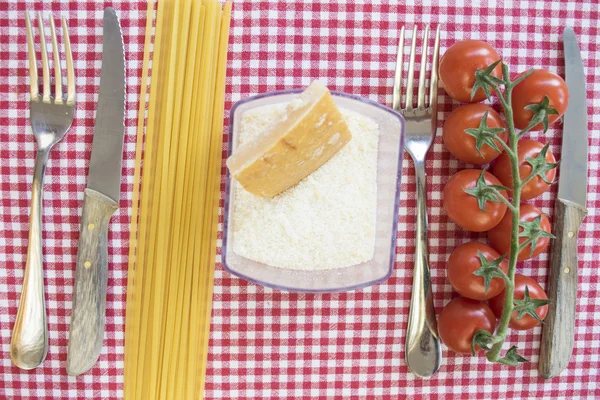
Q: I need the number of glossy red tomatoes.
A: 9